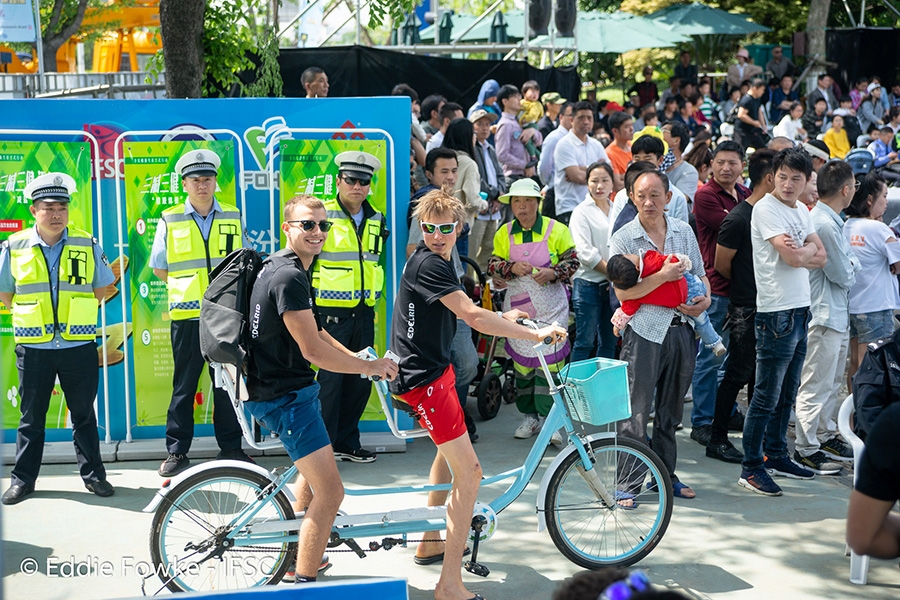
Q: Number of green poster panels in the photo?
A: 3